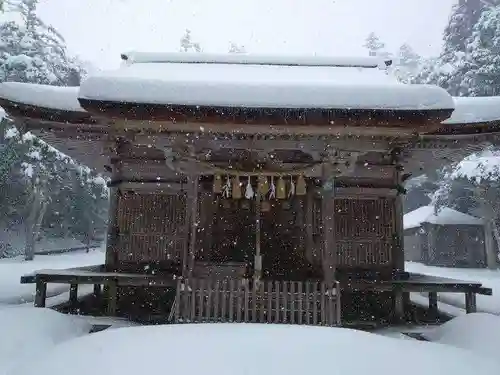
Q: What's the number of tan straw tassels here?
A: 5